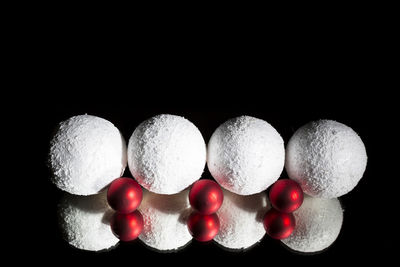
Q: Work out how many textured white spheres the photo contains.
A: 4